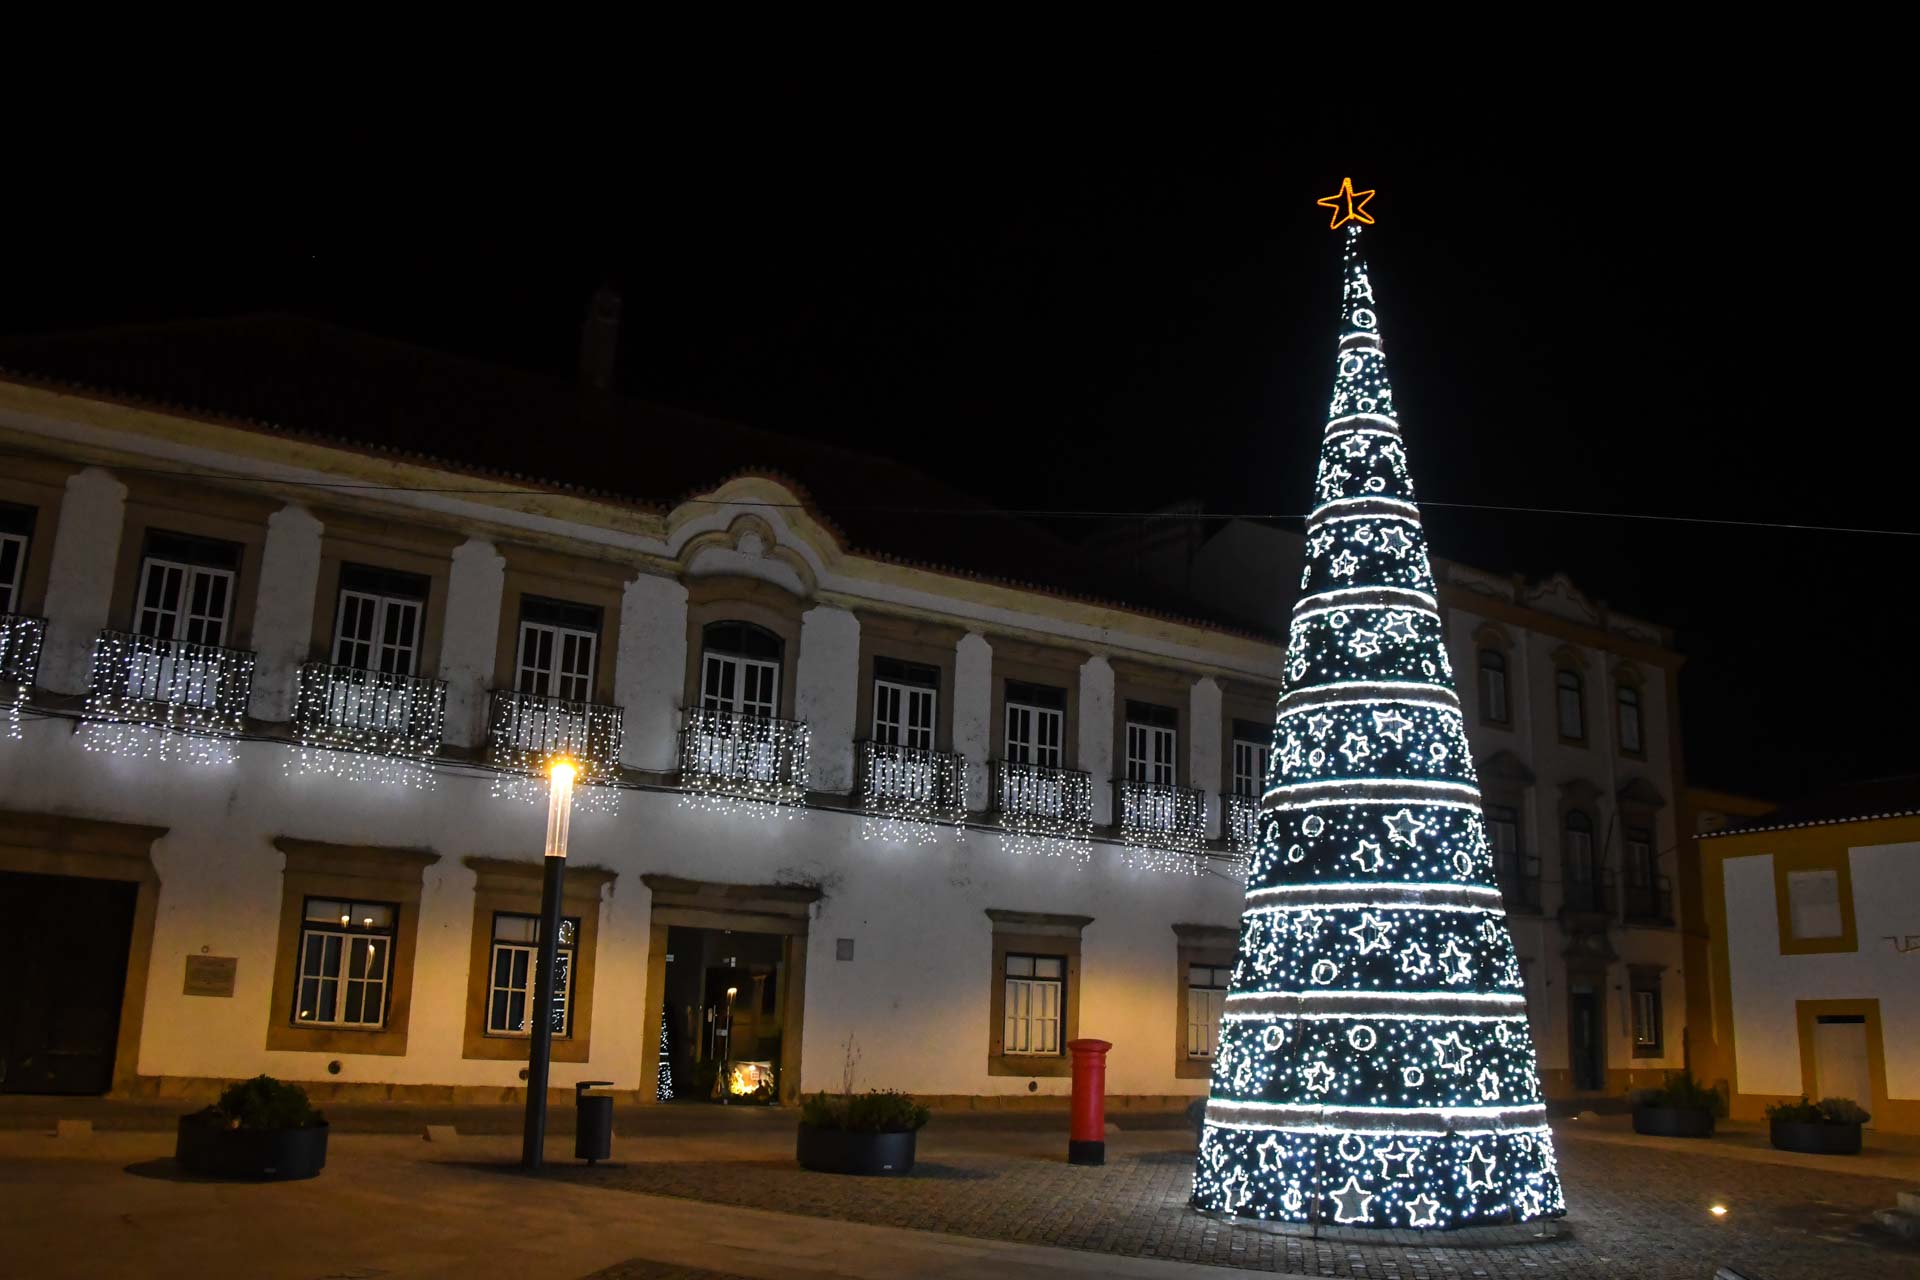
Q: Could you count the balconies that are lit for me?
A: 9